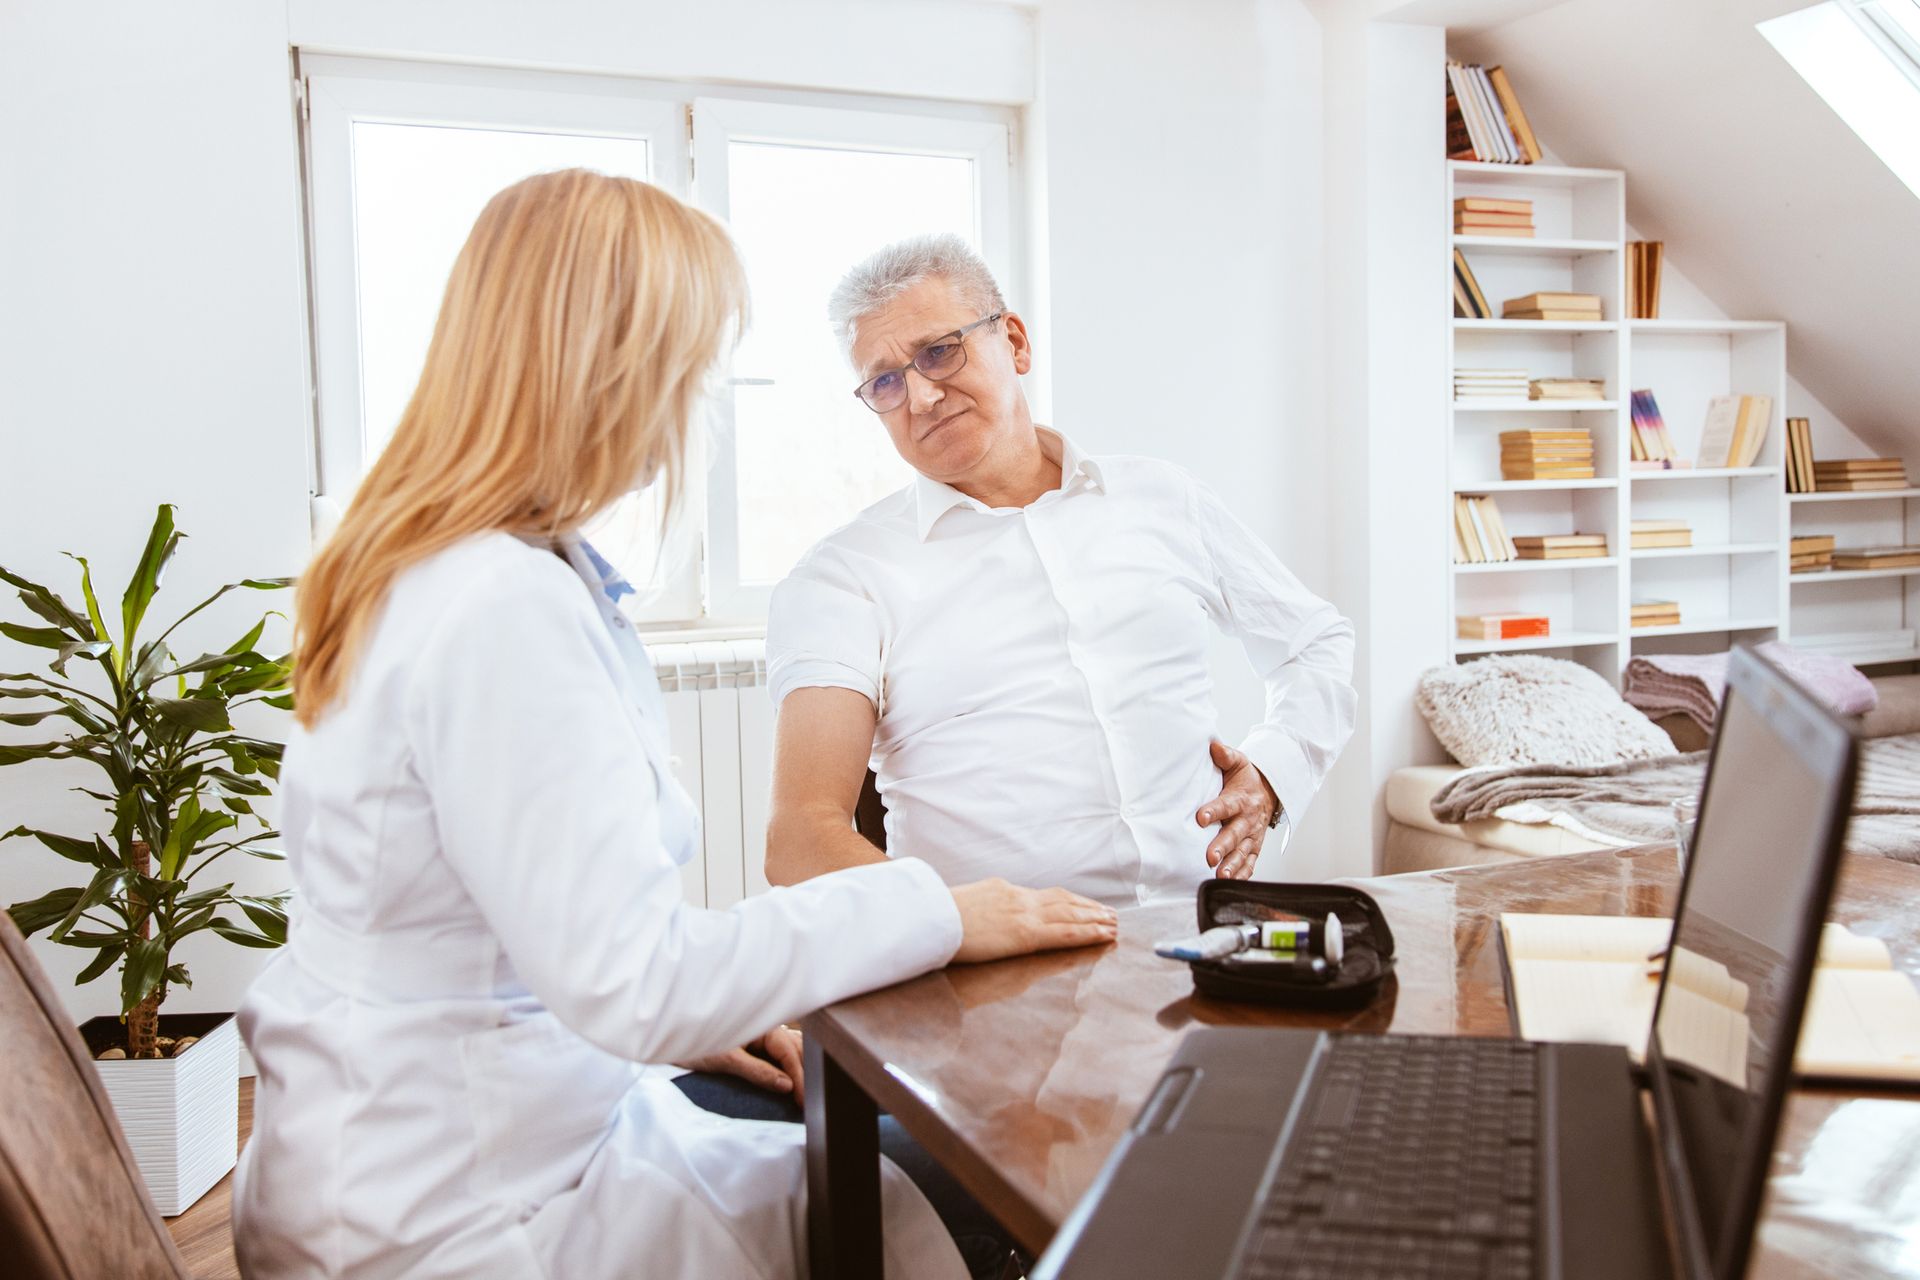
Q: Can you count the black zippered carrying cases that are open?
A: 1